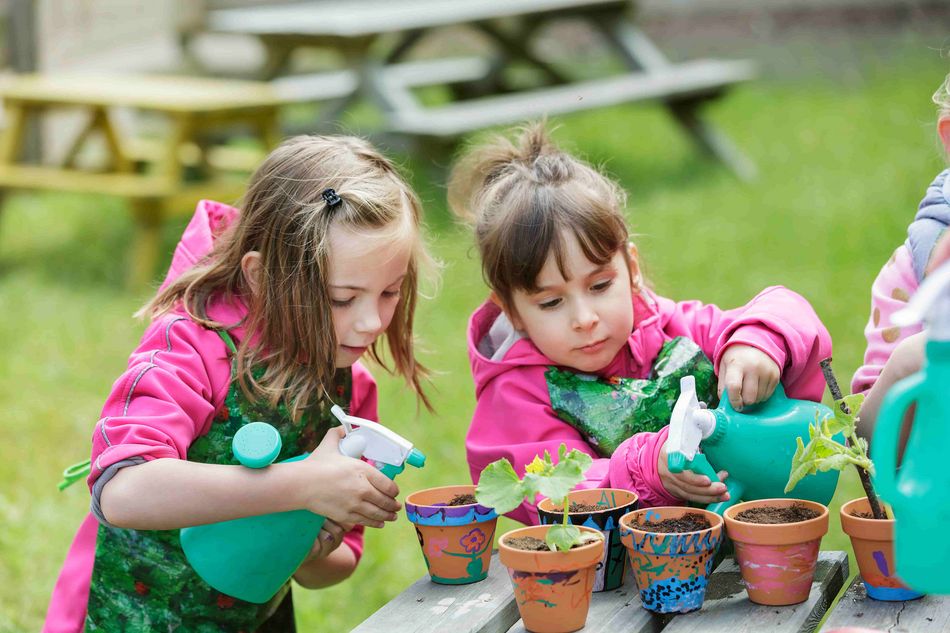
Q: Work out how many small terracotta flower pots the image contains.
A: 6